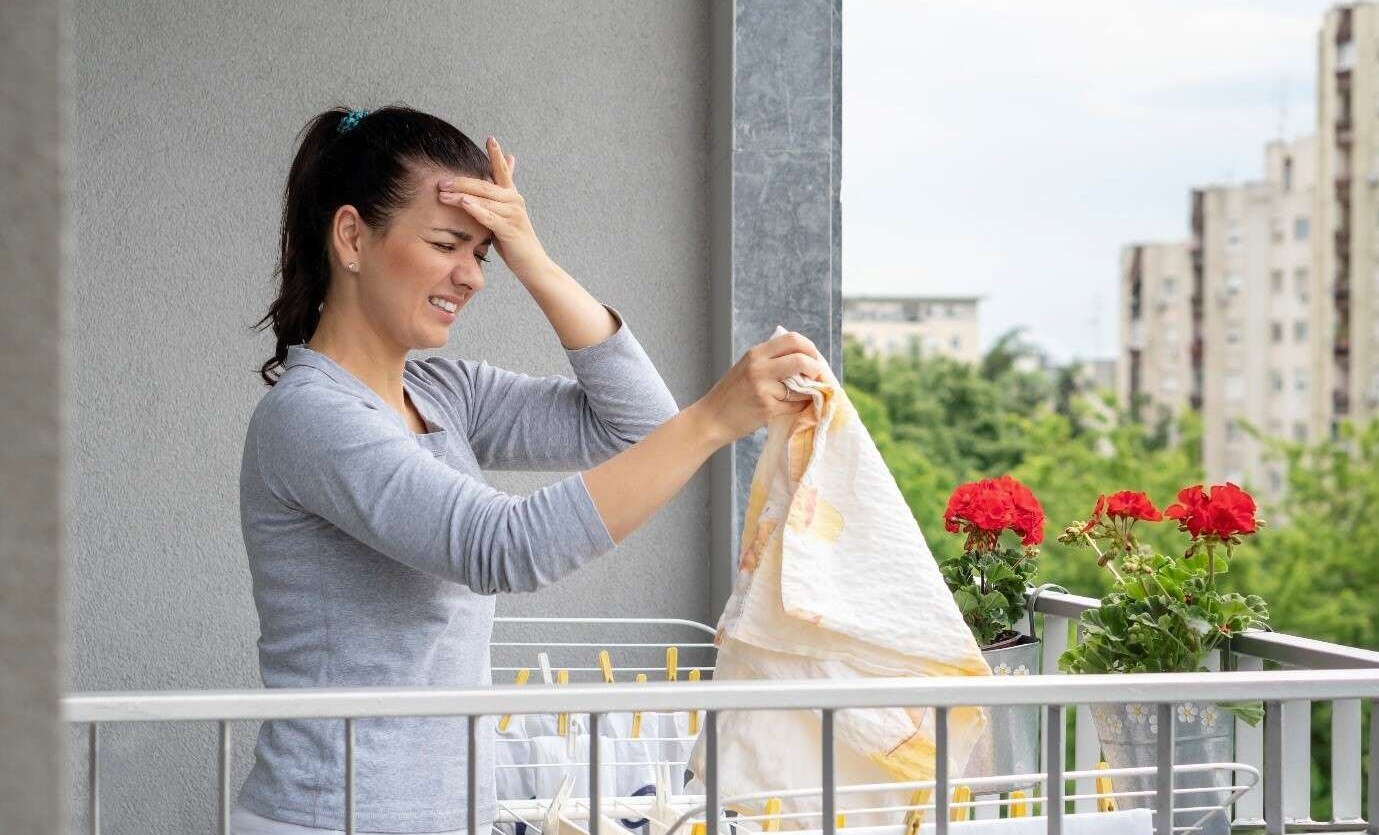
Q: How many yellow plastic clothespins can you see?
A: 13